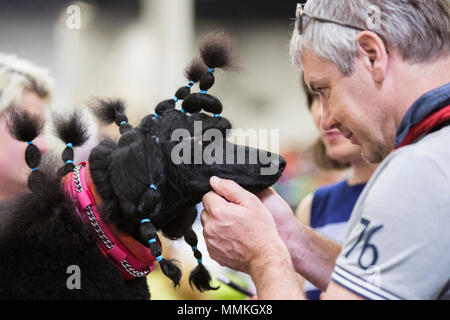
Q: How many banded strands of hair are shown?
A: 7